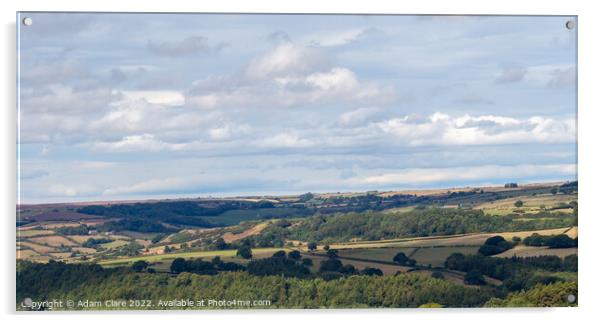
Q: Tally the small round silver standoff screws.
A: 4